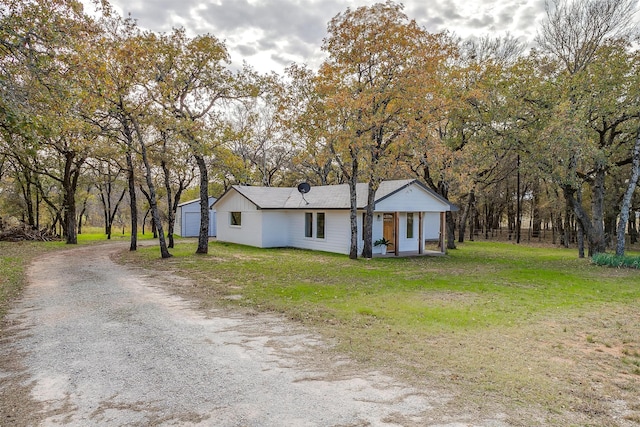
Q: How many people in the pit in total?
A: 0